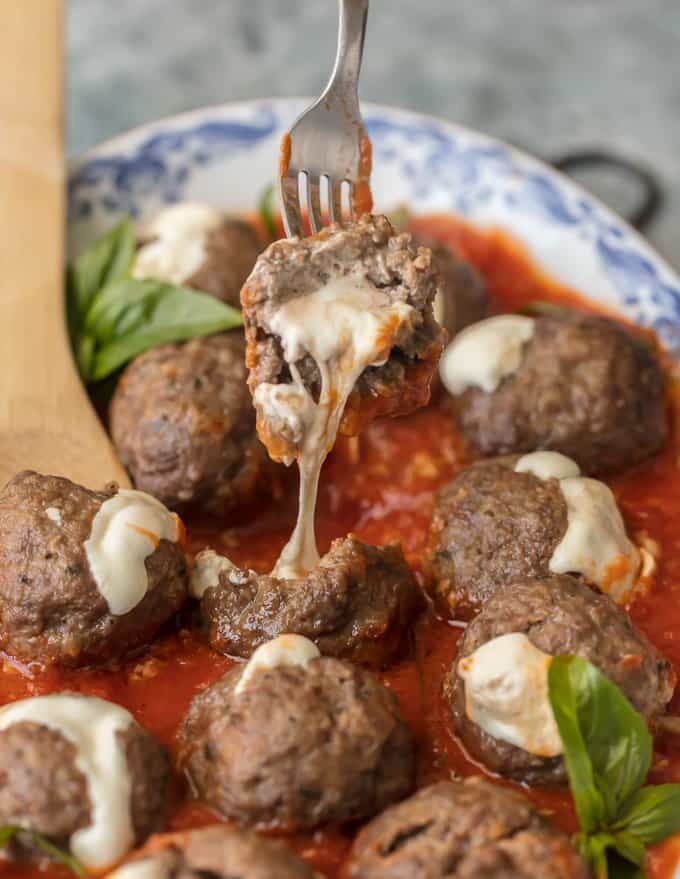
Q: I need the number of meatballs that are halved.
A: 1